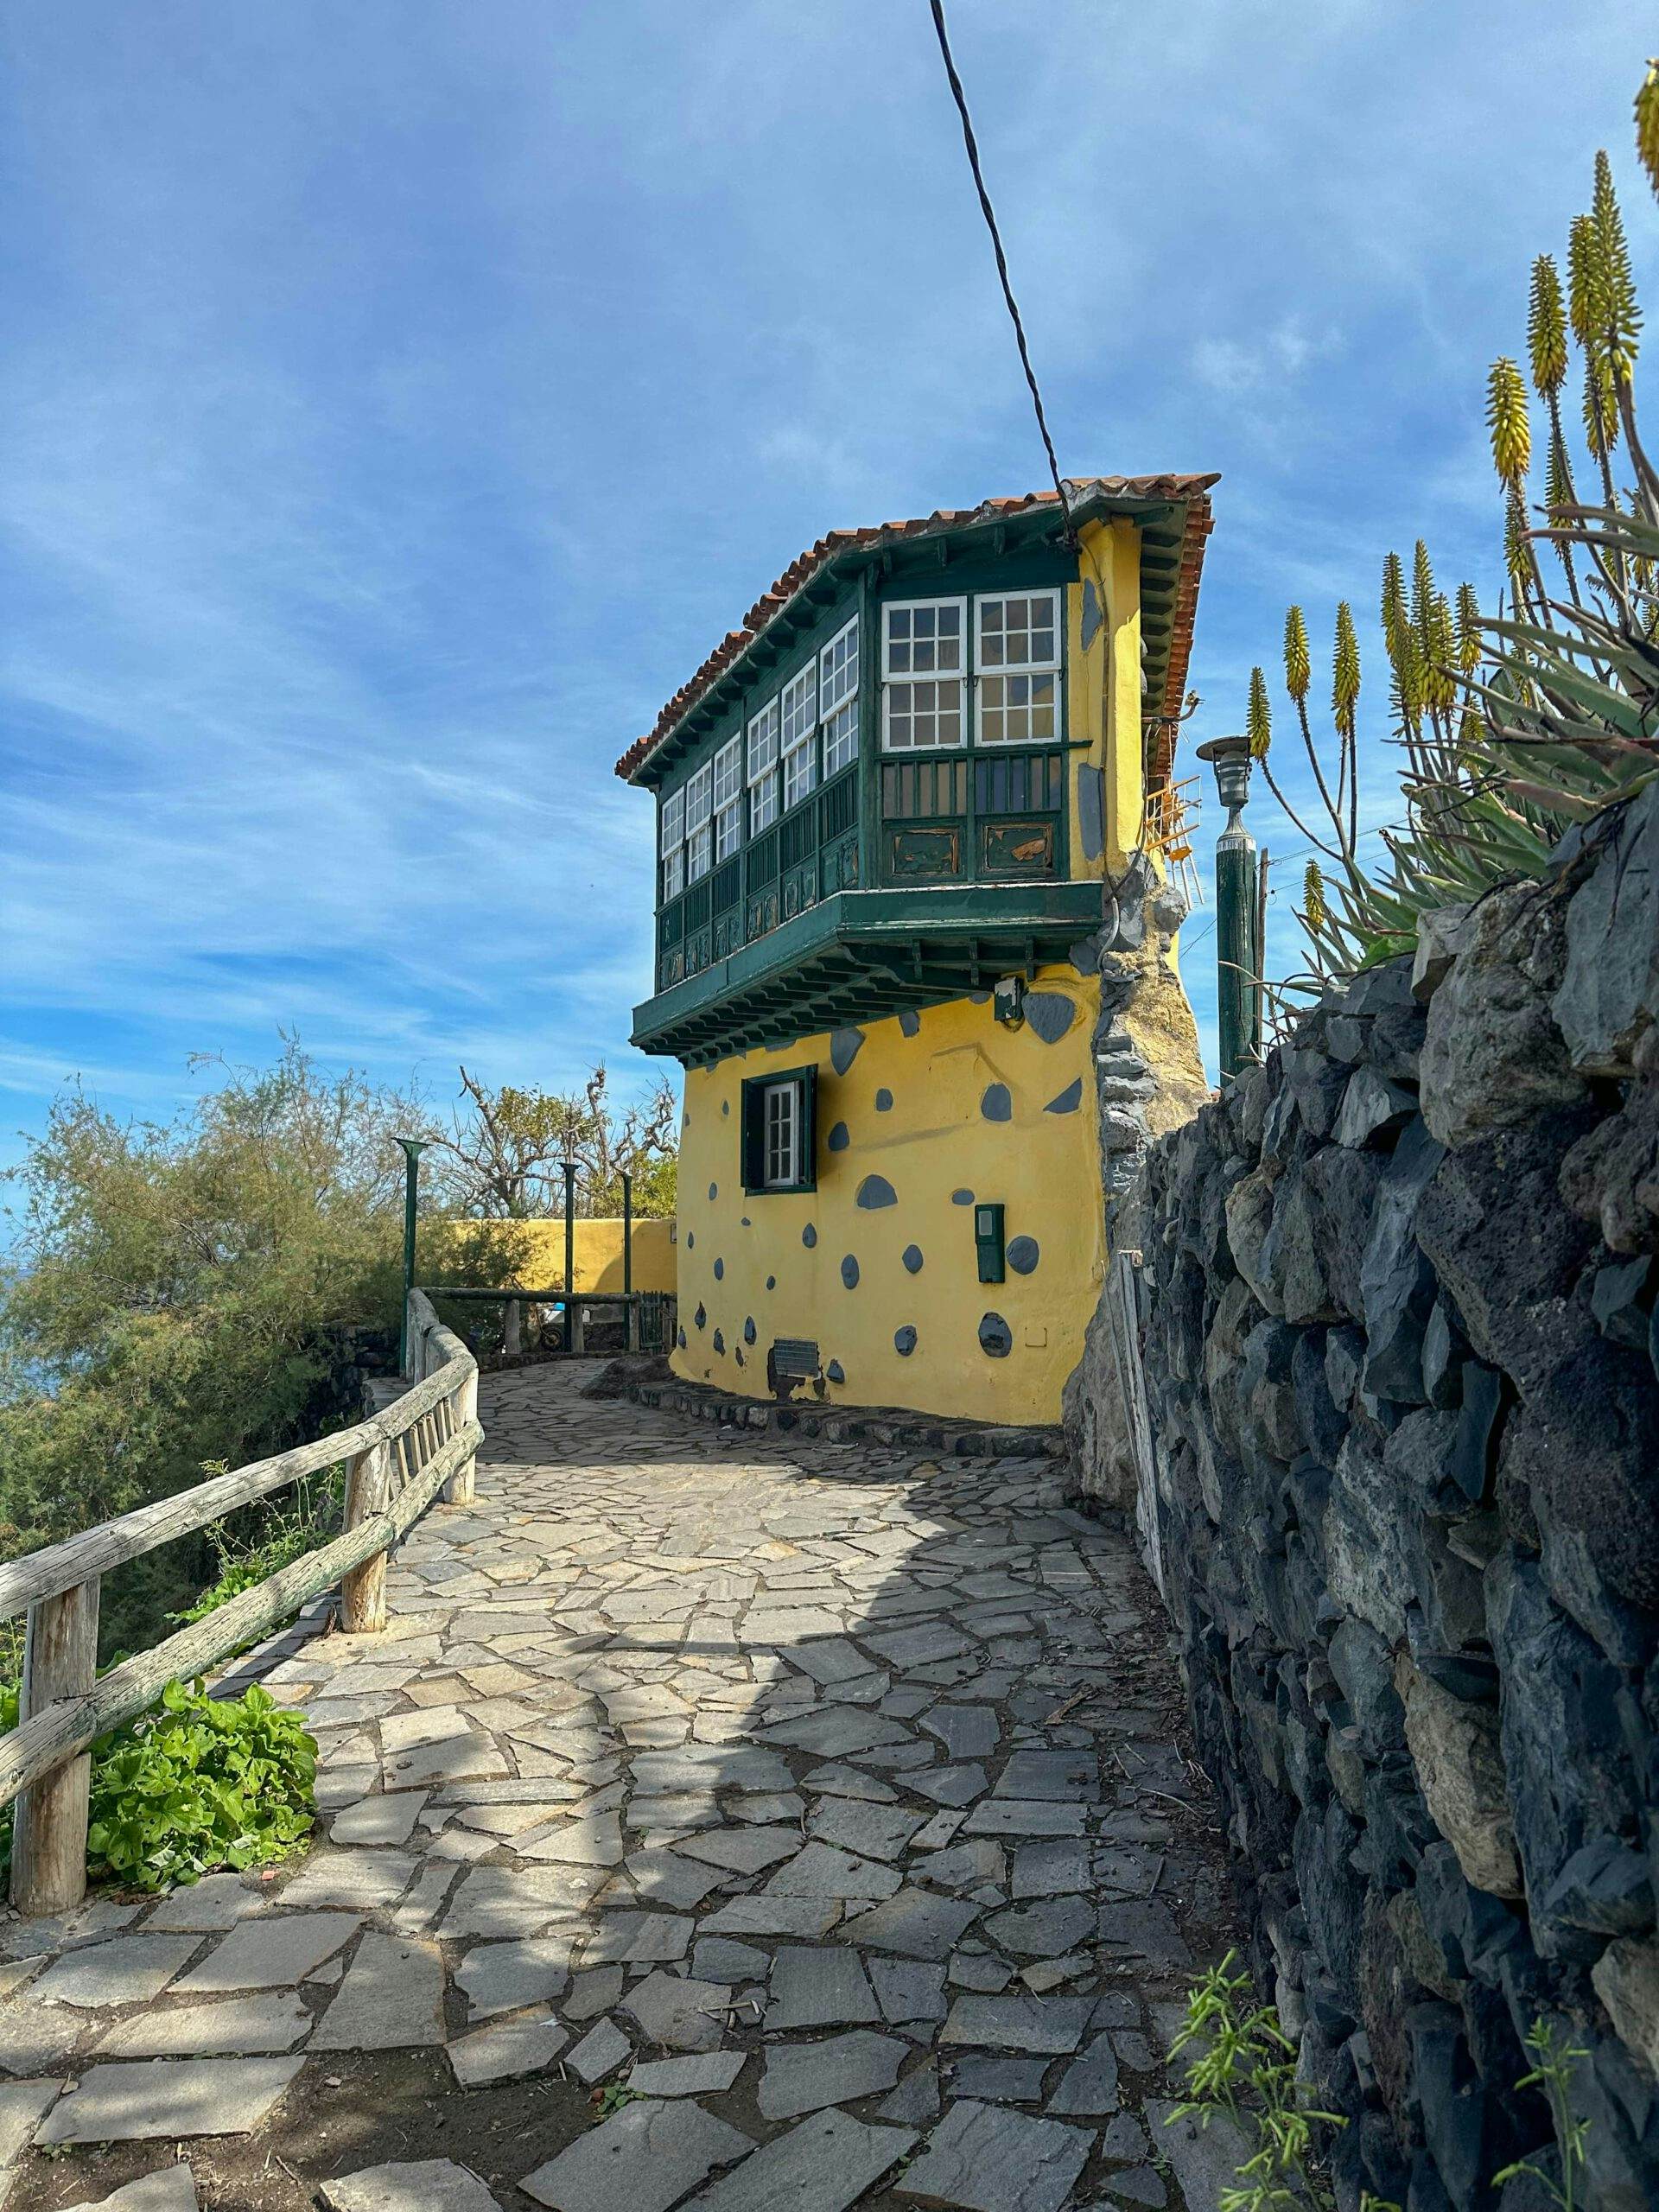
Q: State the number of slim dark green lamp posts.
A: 3